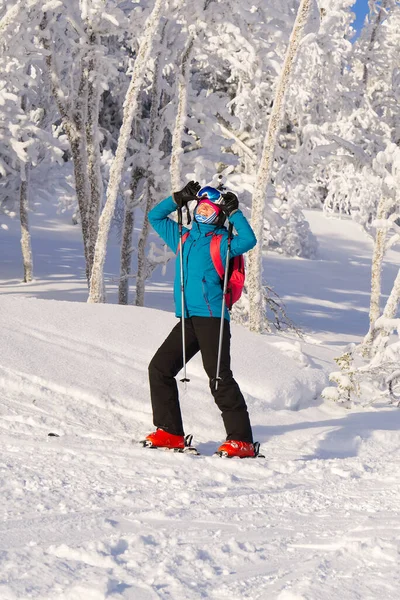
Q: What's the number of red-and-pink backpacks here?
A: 1